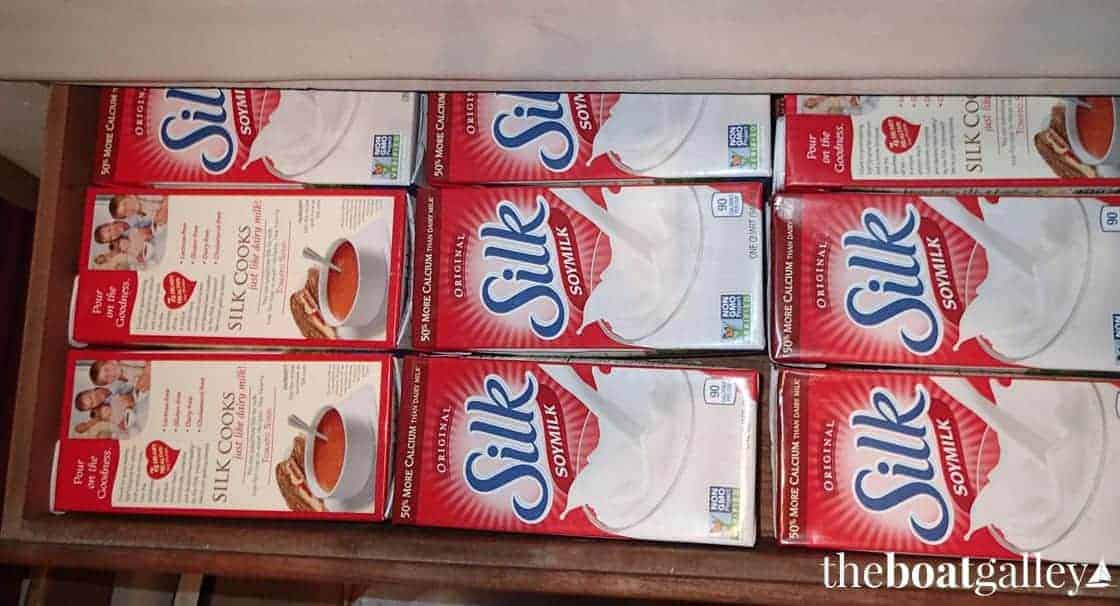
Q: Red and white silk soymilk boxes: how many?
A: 9